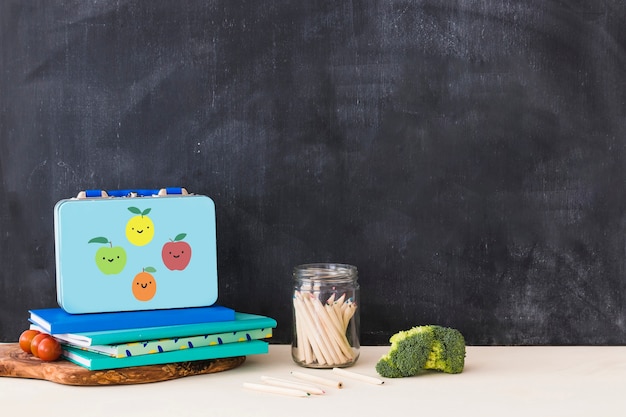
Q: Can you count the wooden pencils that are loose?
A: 4